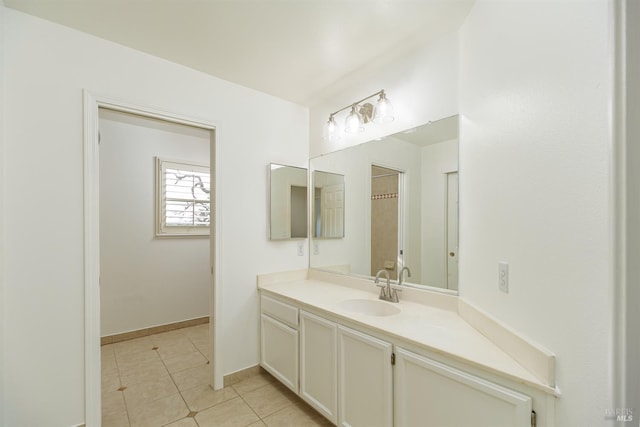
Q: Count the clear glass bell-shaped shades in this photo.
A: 3